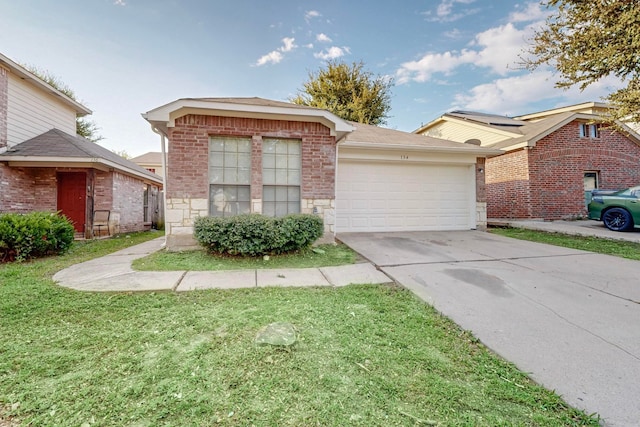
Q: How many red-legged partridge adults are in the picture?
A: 0